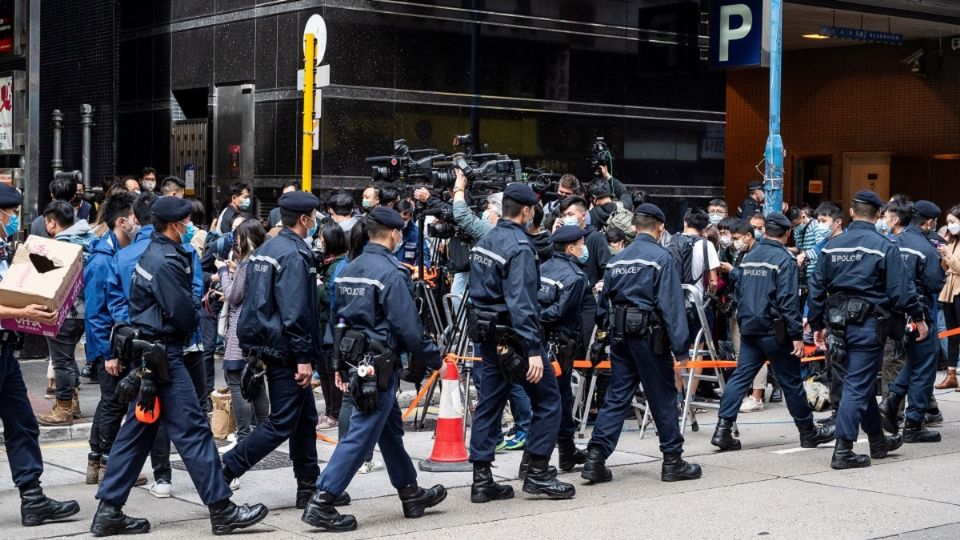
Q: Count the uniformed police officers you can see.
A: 11